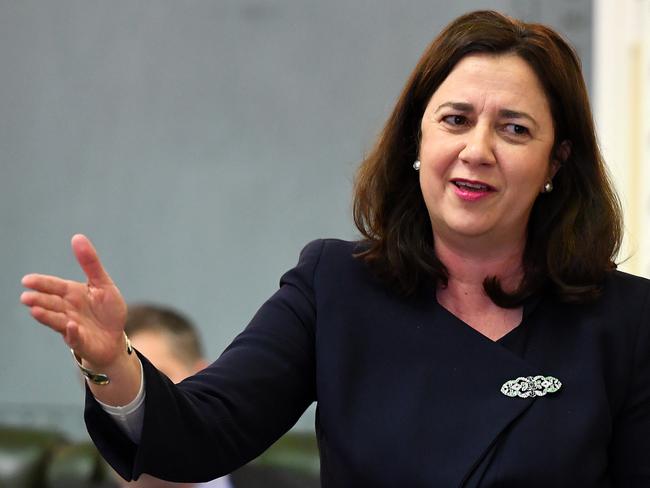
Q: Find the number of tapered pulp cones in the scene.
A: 0